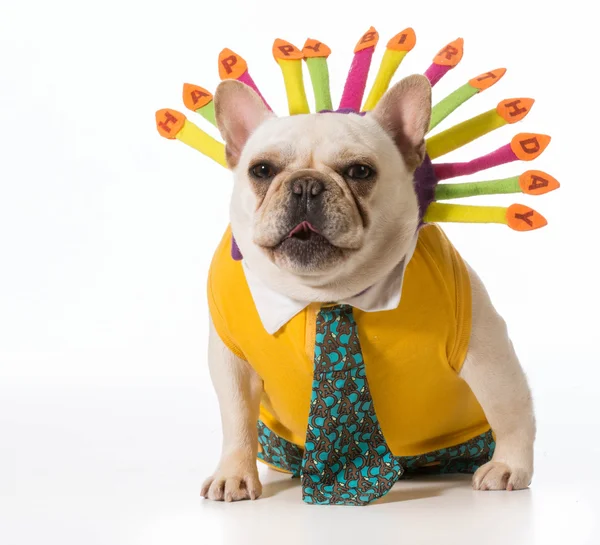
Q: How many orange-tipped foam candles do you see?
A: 13